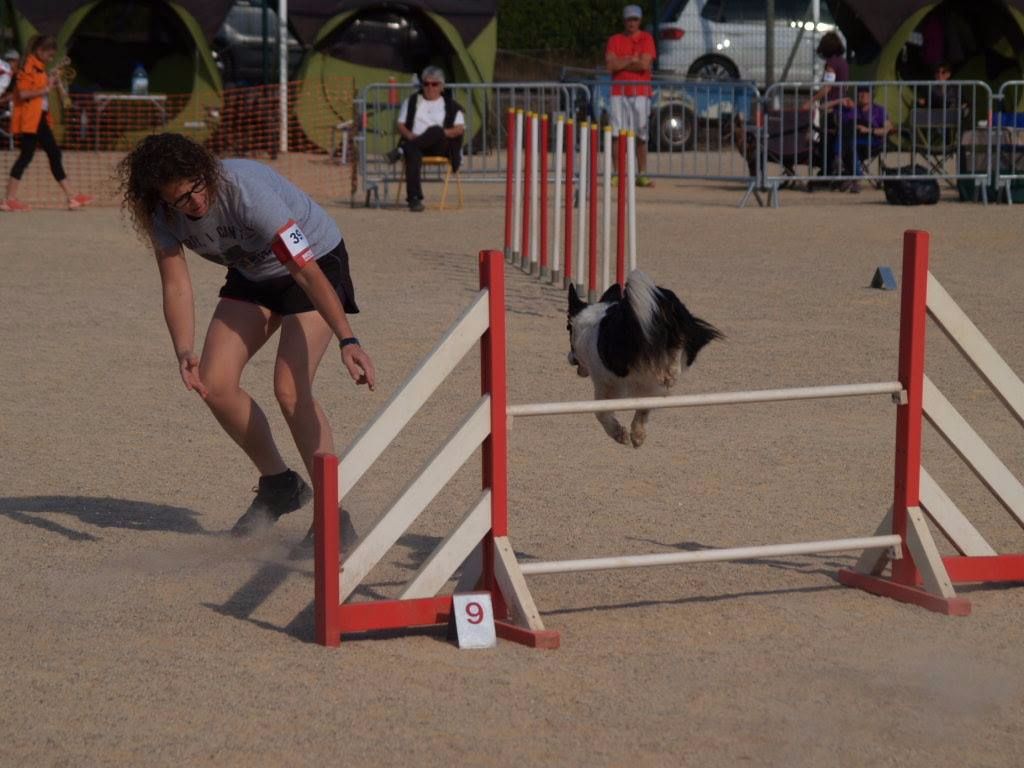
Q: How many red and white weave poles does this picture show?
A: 12